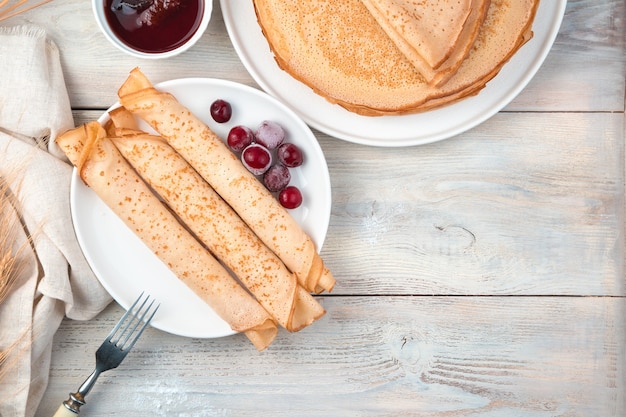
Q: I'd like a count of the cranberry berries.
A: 7